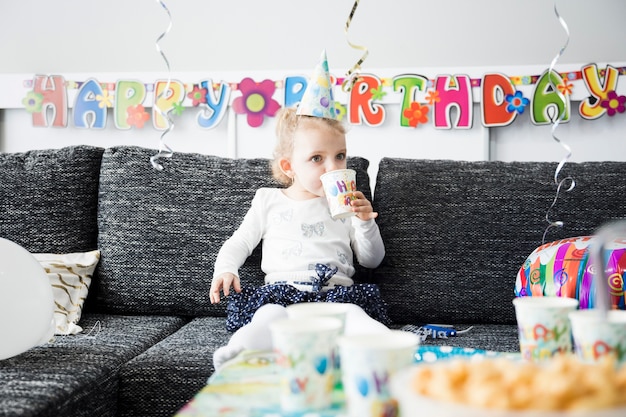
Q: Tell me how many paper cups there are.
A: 6